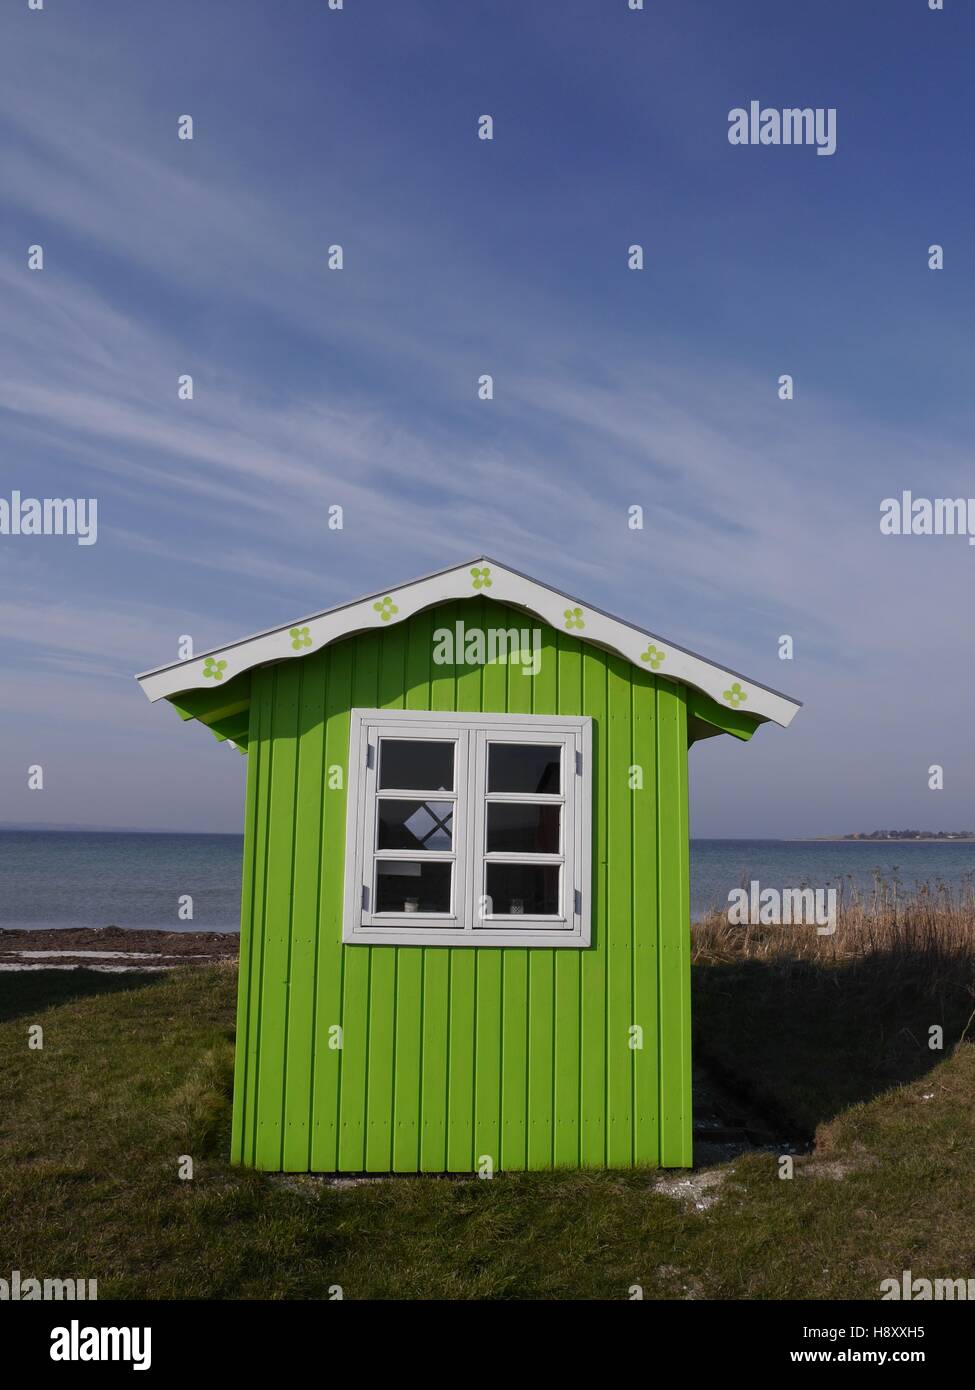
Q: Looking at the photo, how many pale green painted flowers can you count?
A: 7